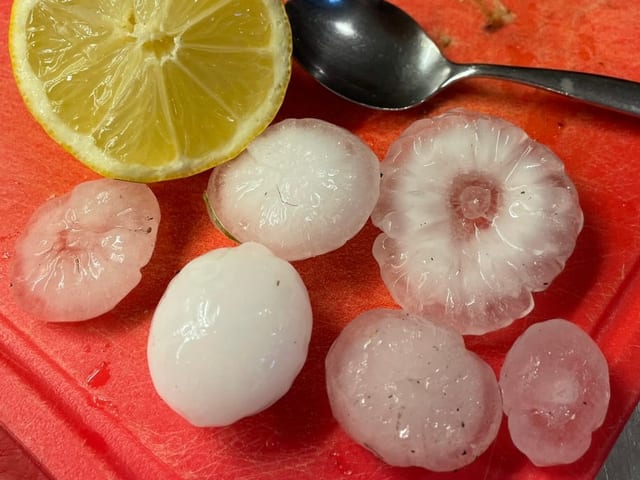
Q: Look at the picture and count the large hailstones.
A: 6